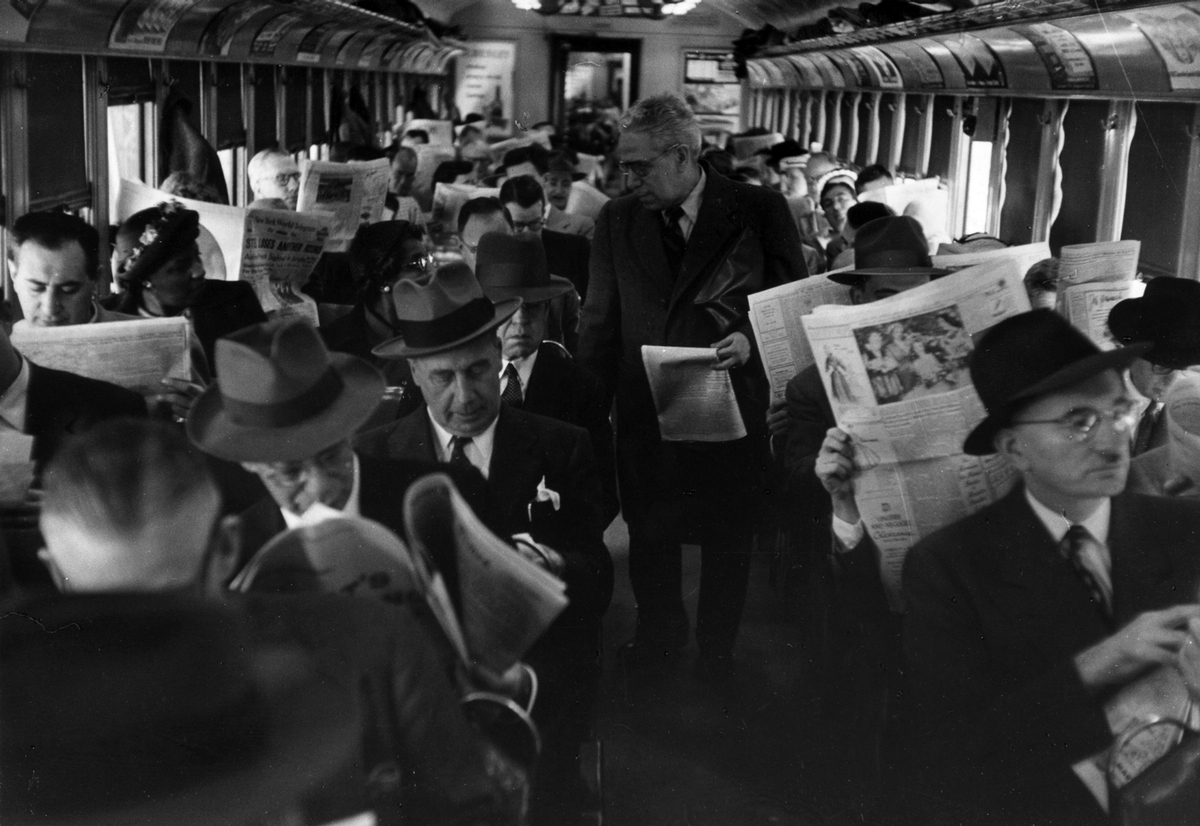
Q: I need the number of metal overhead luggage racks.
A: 2